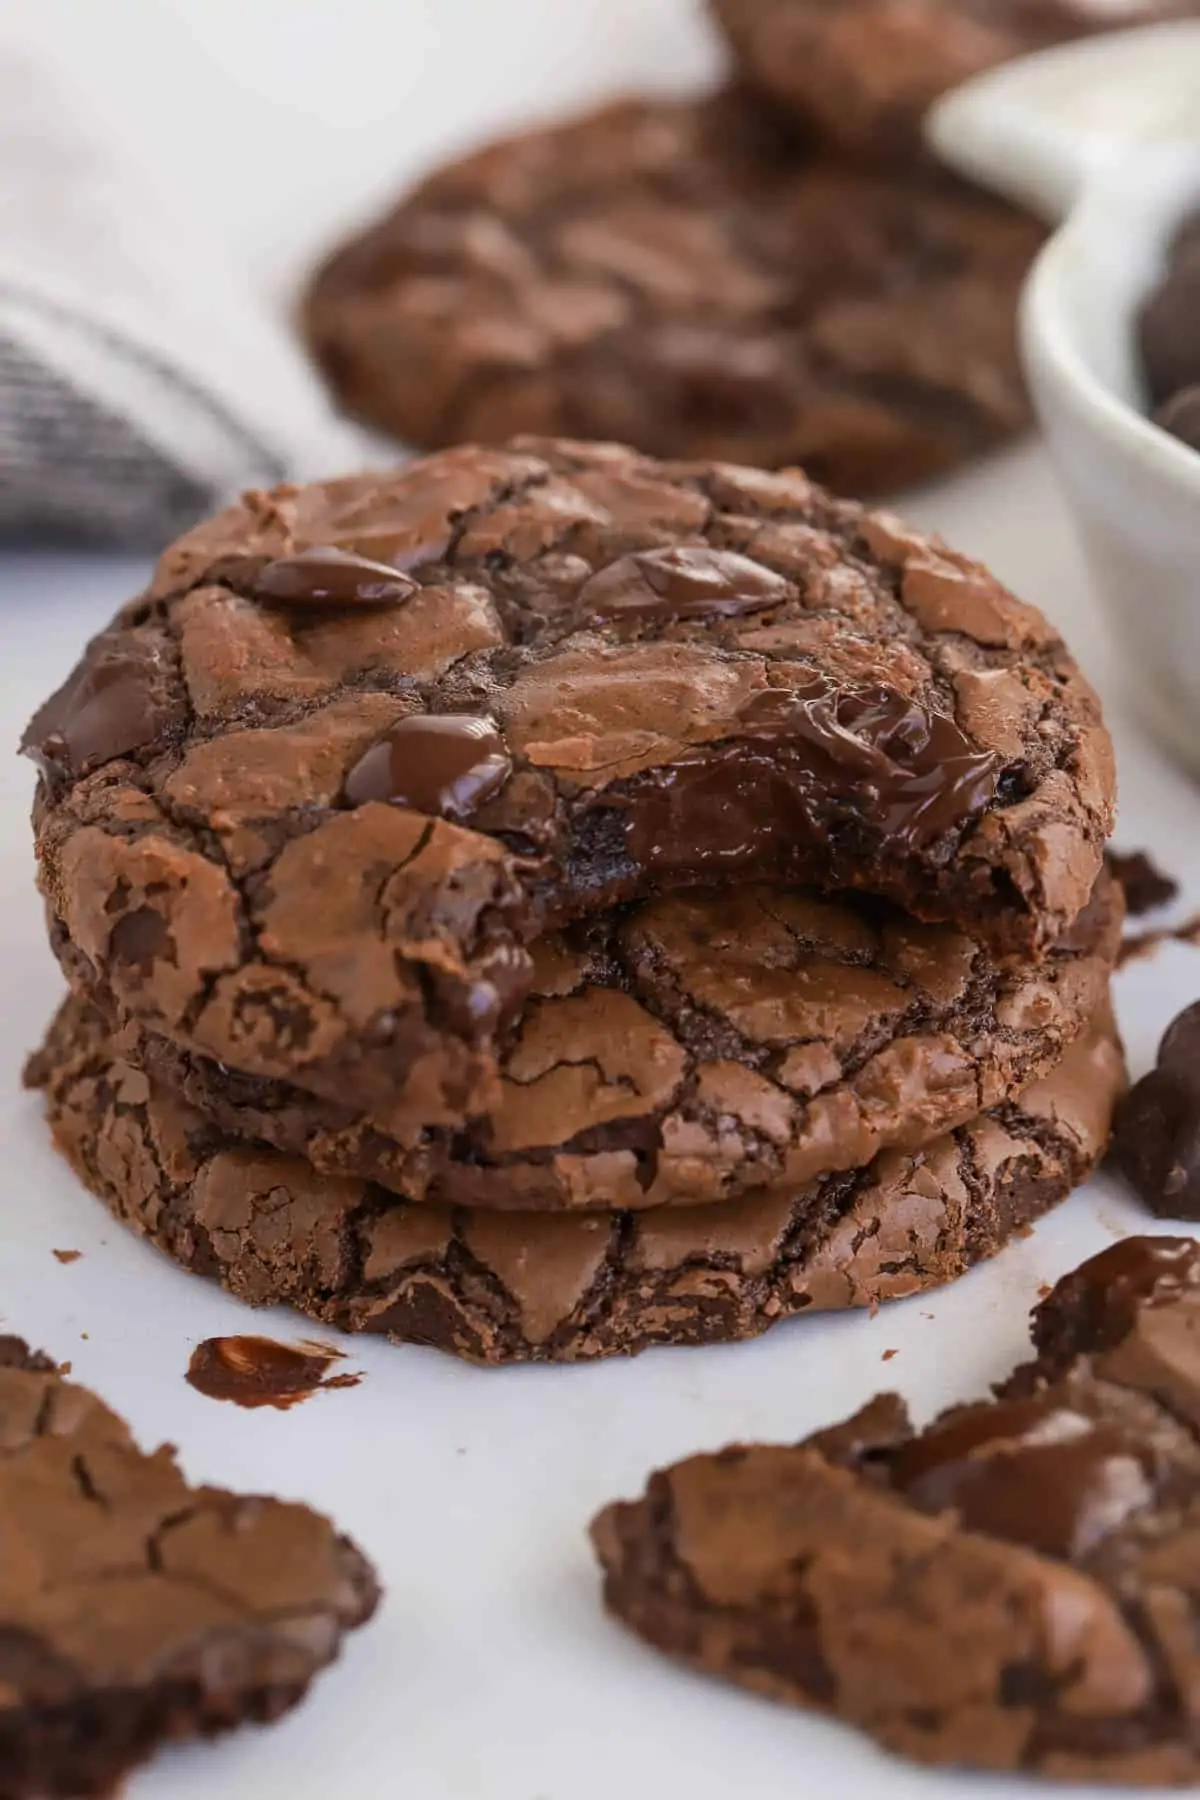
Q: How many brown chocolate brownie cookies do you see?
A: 7